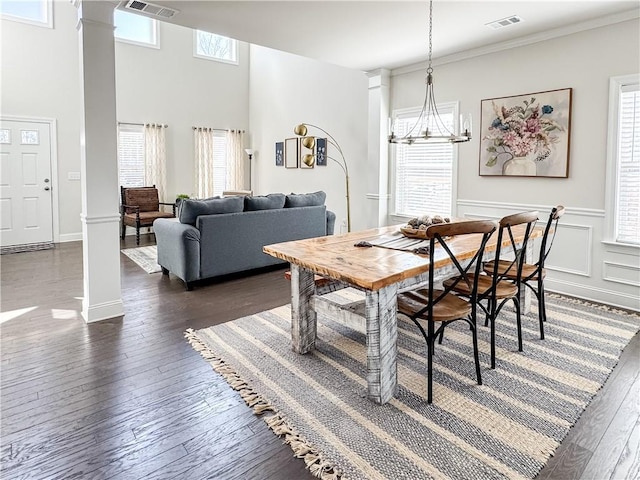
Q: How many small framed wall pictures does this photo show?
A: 4